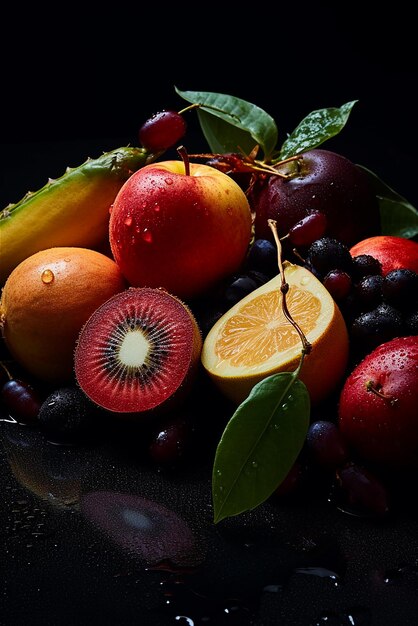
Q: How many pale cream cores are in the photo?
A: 1